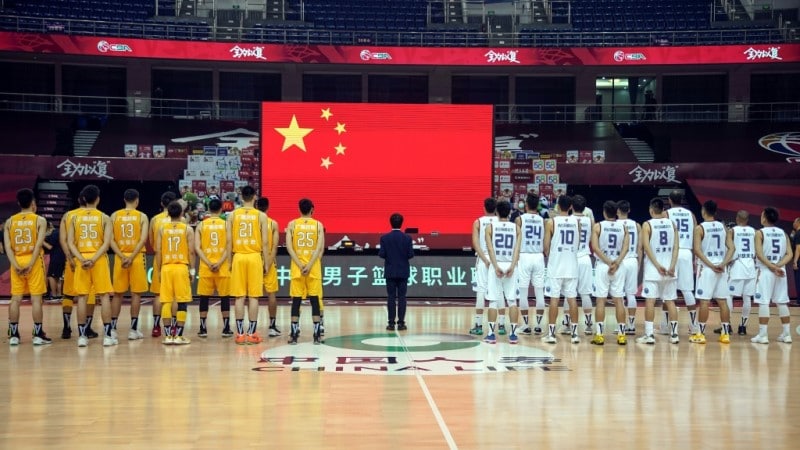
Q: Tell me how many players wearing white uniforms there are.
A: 12